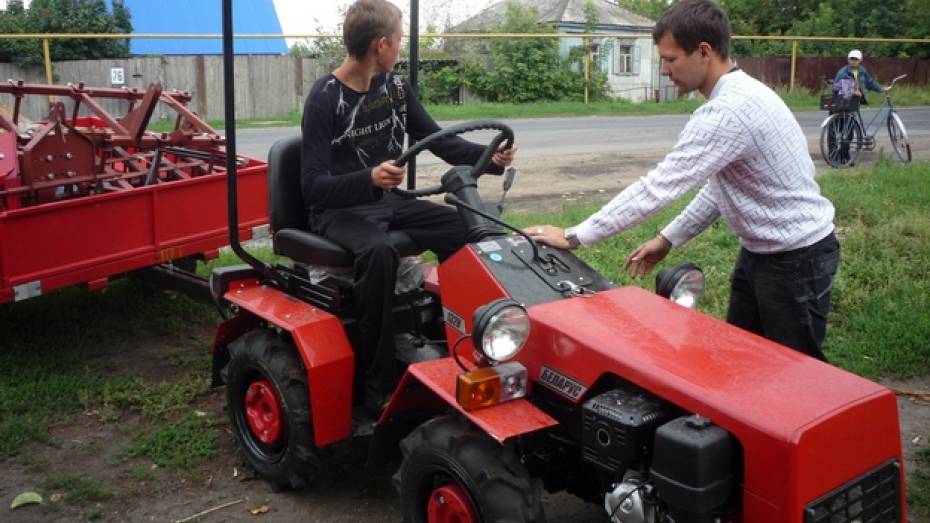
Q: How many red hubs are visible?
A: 2